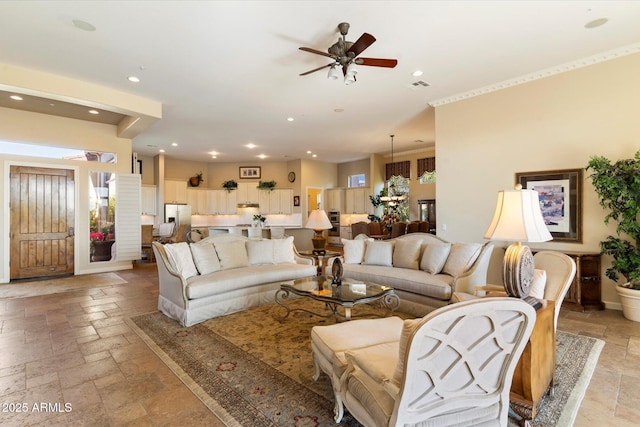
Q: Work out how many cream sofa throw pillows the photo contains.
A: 10